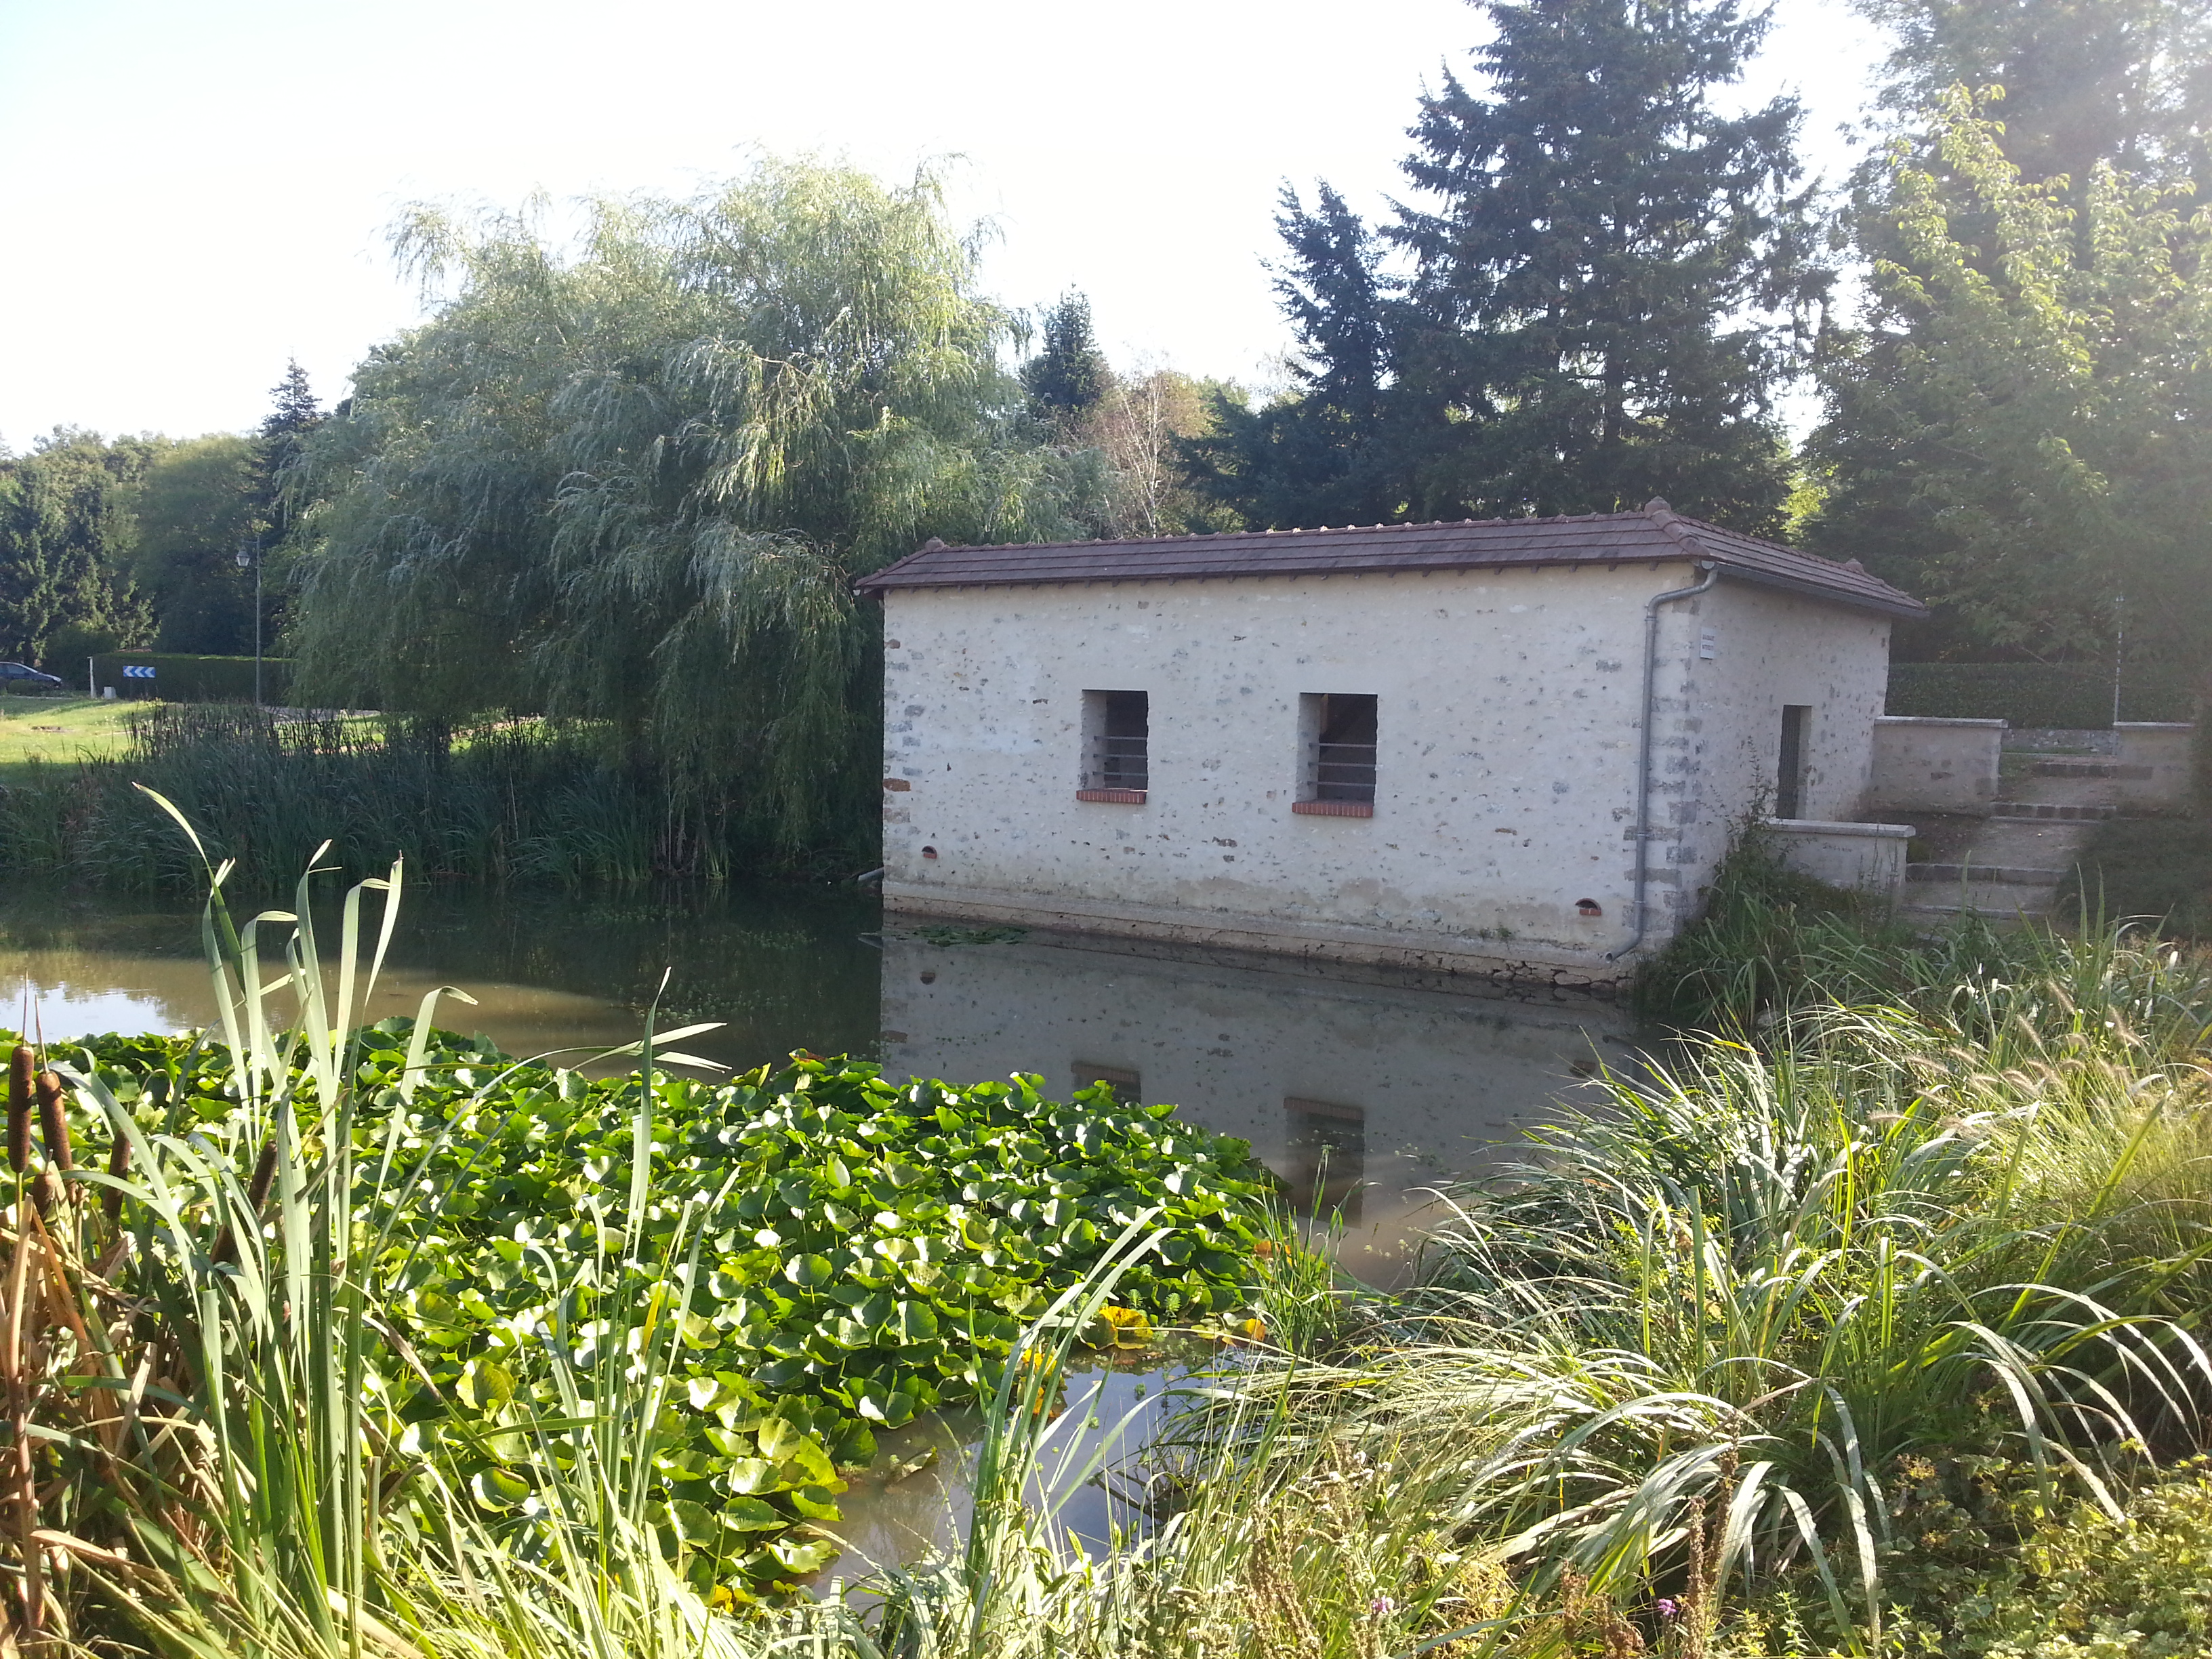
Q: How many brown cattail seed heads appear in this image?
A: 6